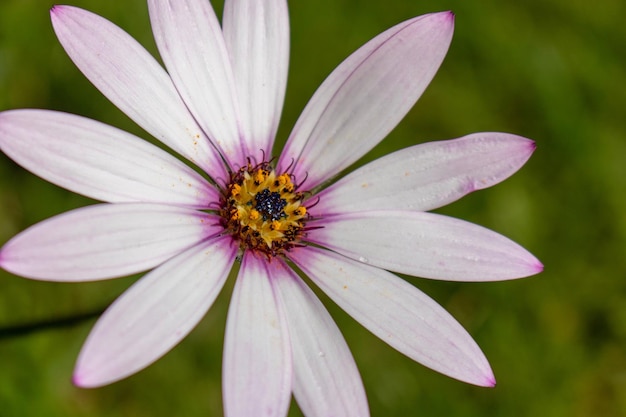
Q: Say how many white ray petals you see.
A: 12